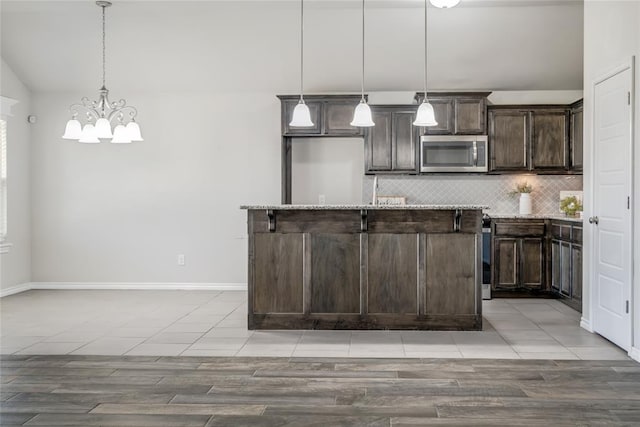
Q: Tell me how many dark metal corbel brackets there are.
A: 3